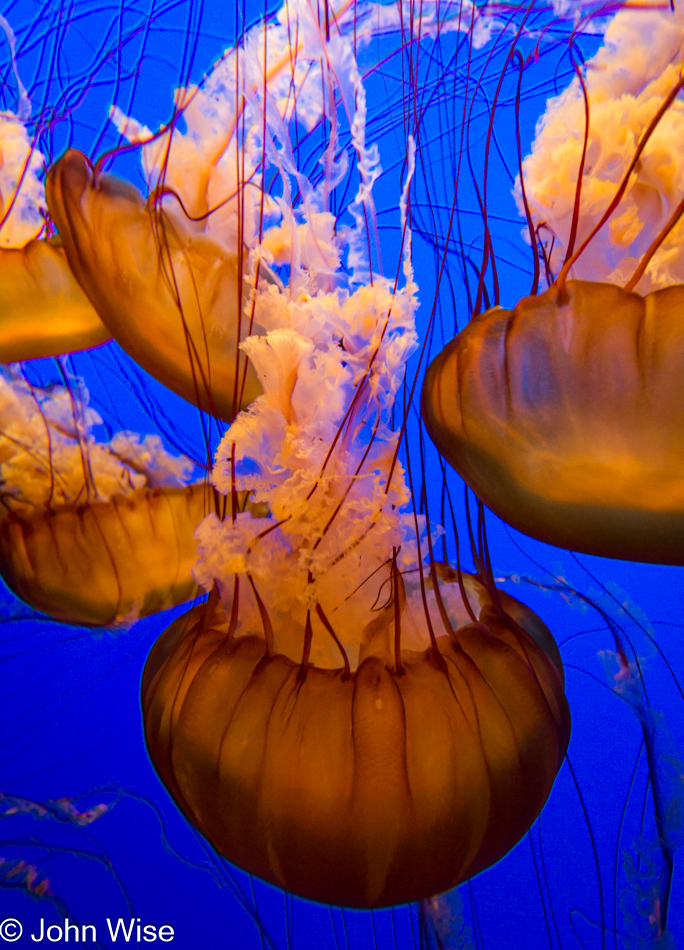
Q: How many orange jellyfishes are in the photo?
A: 5